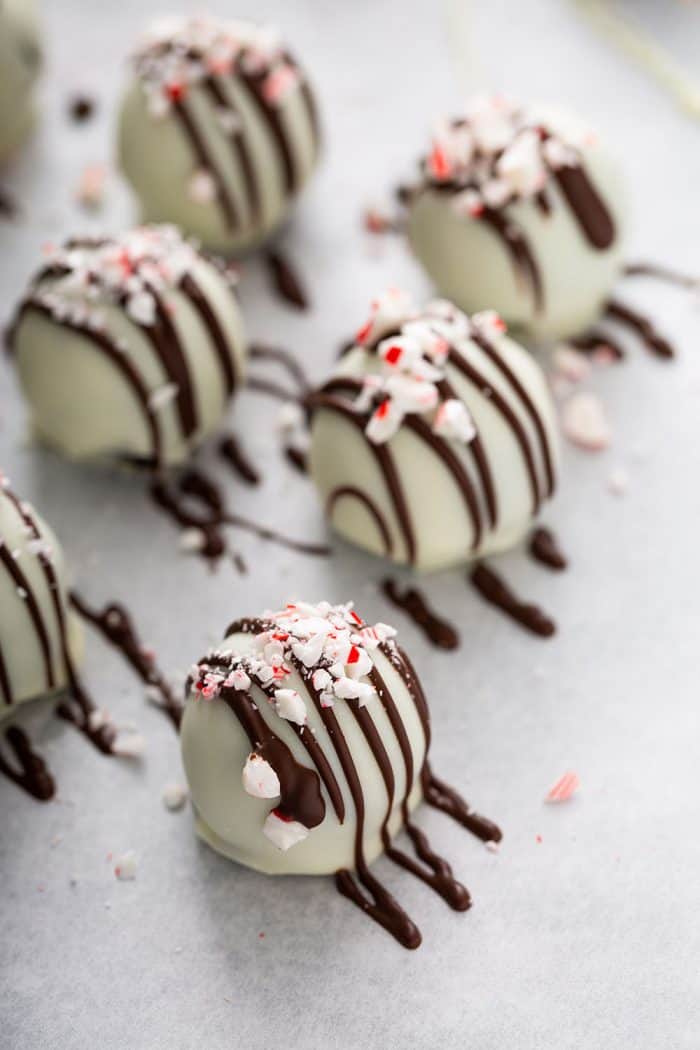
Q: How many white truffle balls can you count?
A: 7